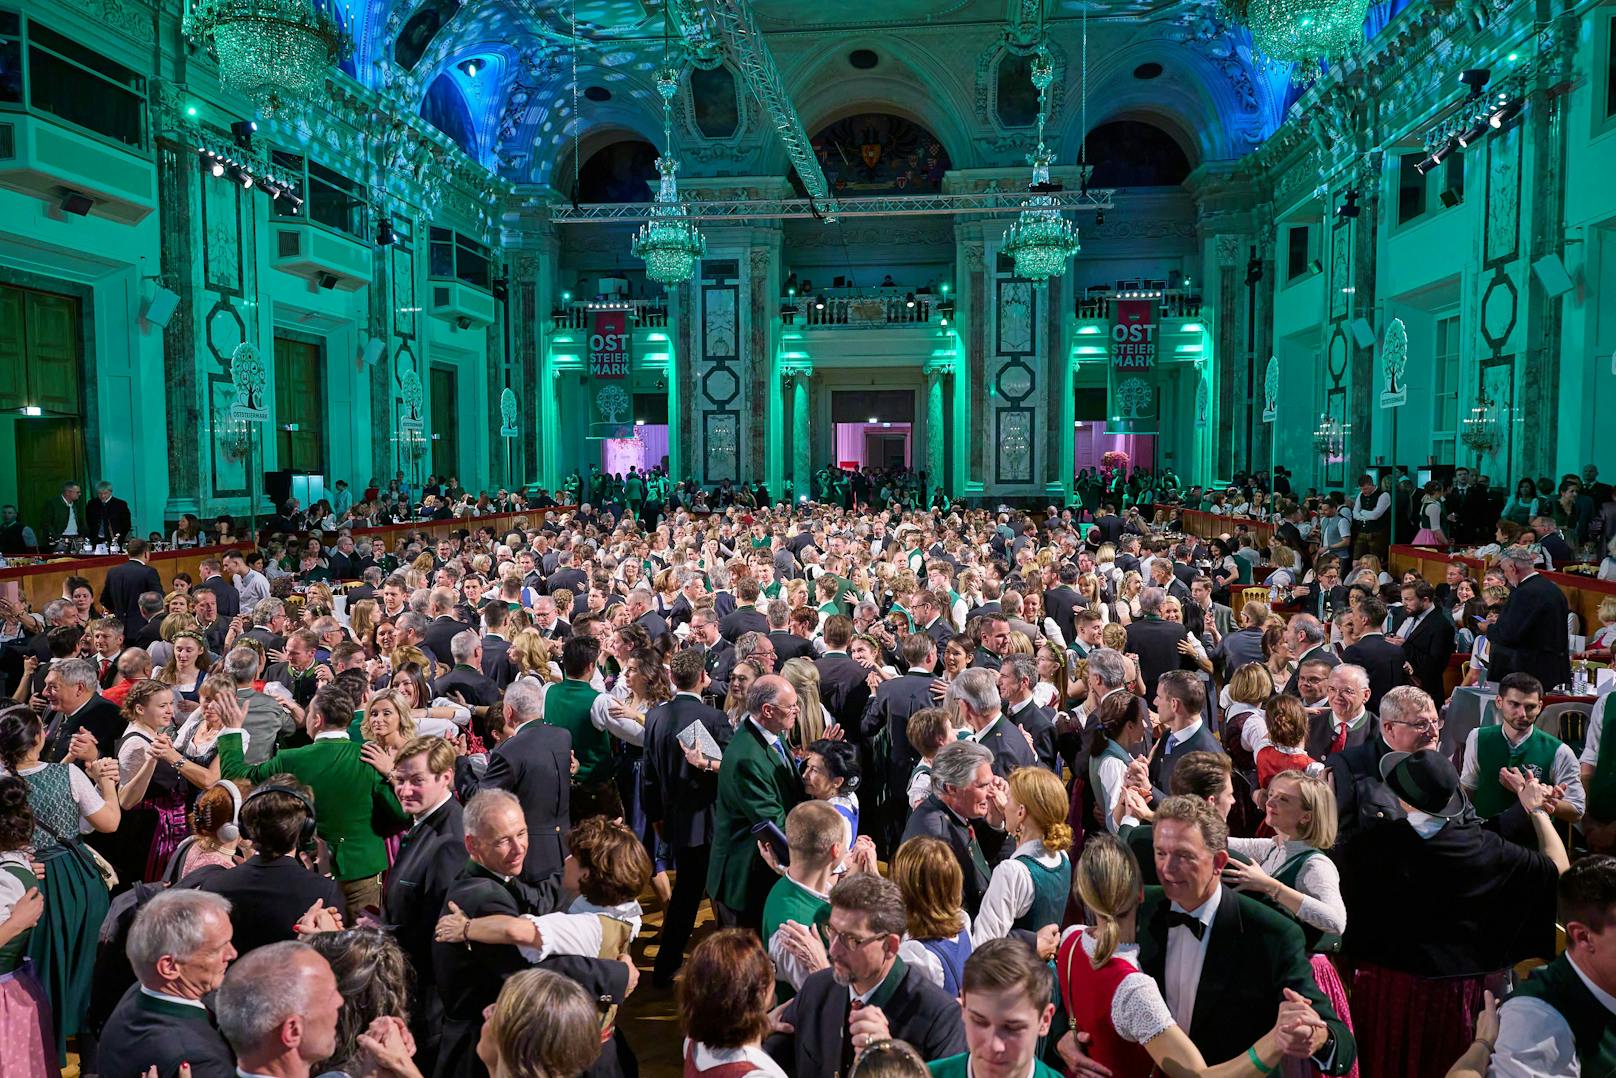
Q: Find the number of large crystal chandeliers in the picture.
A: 4